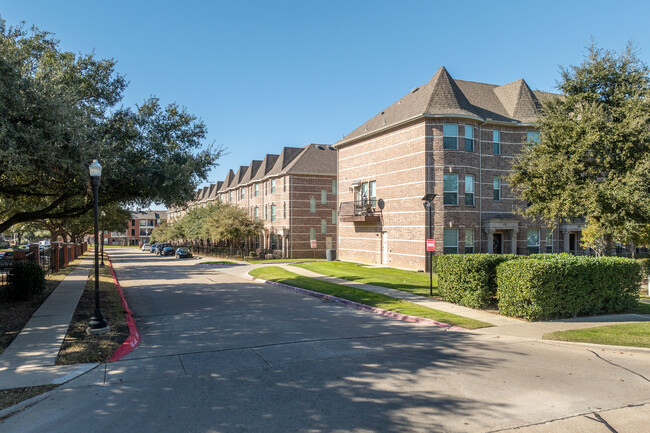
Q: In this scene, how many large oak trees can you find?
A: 2